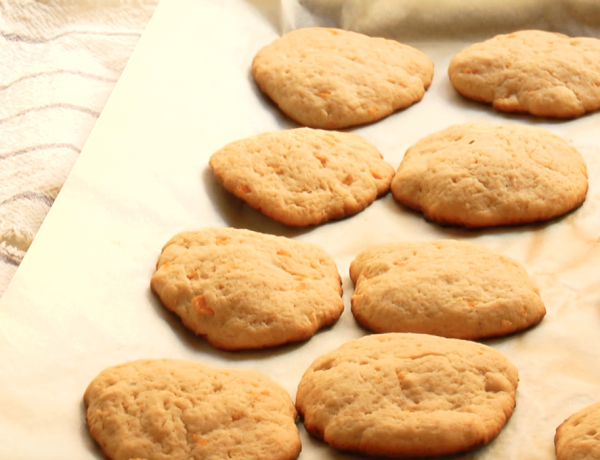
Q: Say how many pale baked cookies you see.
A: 9